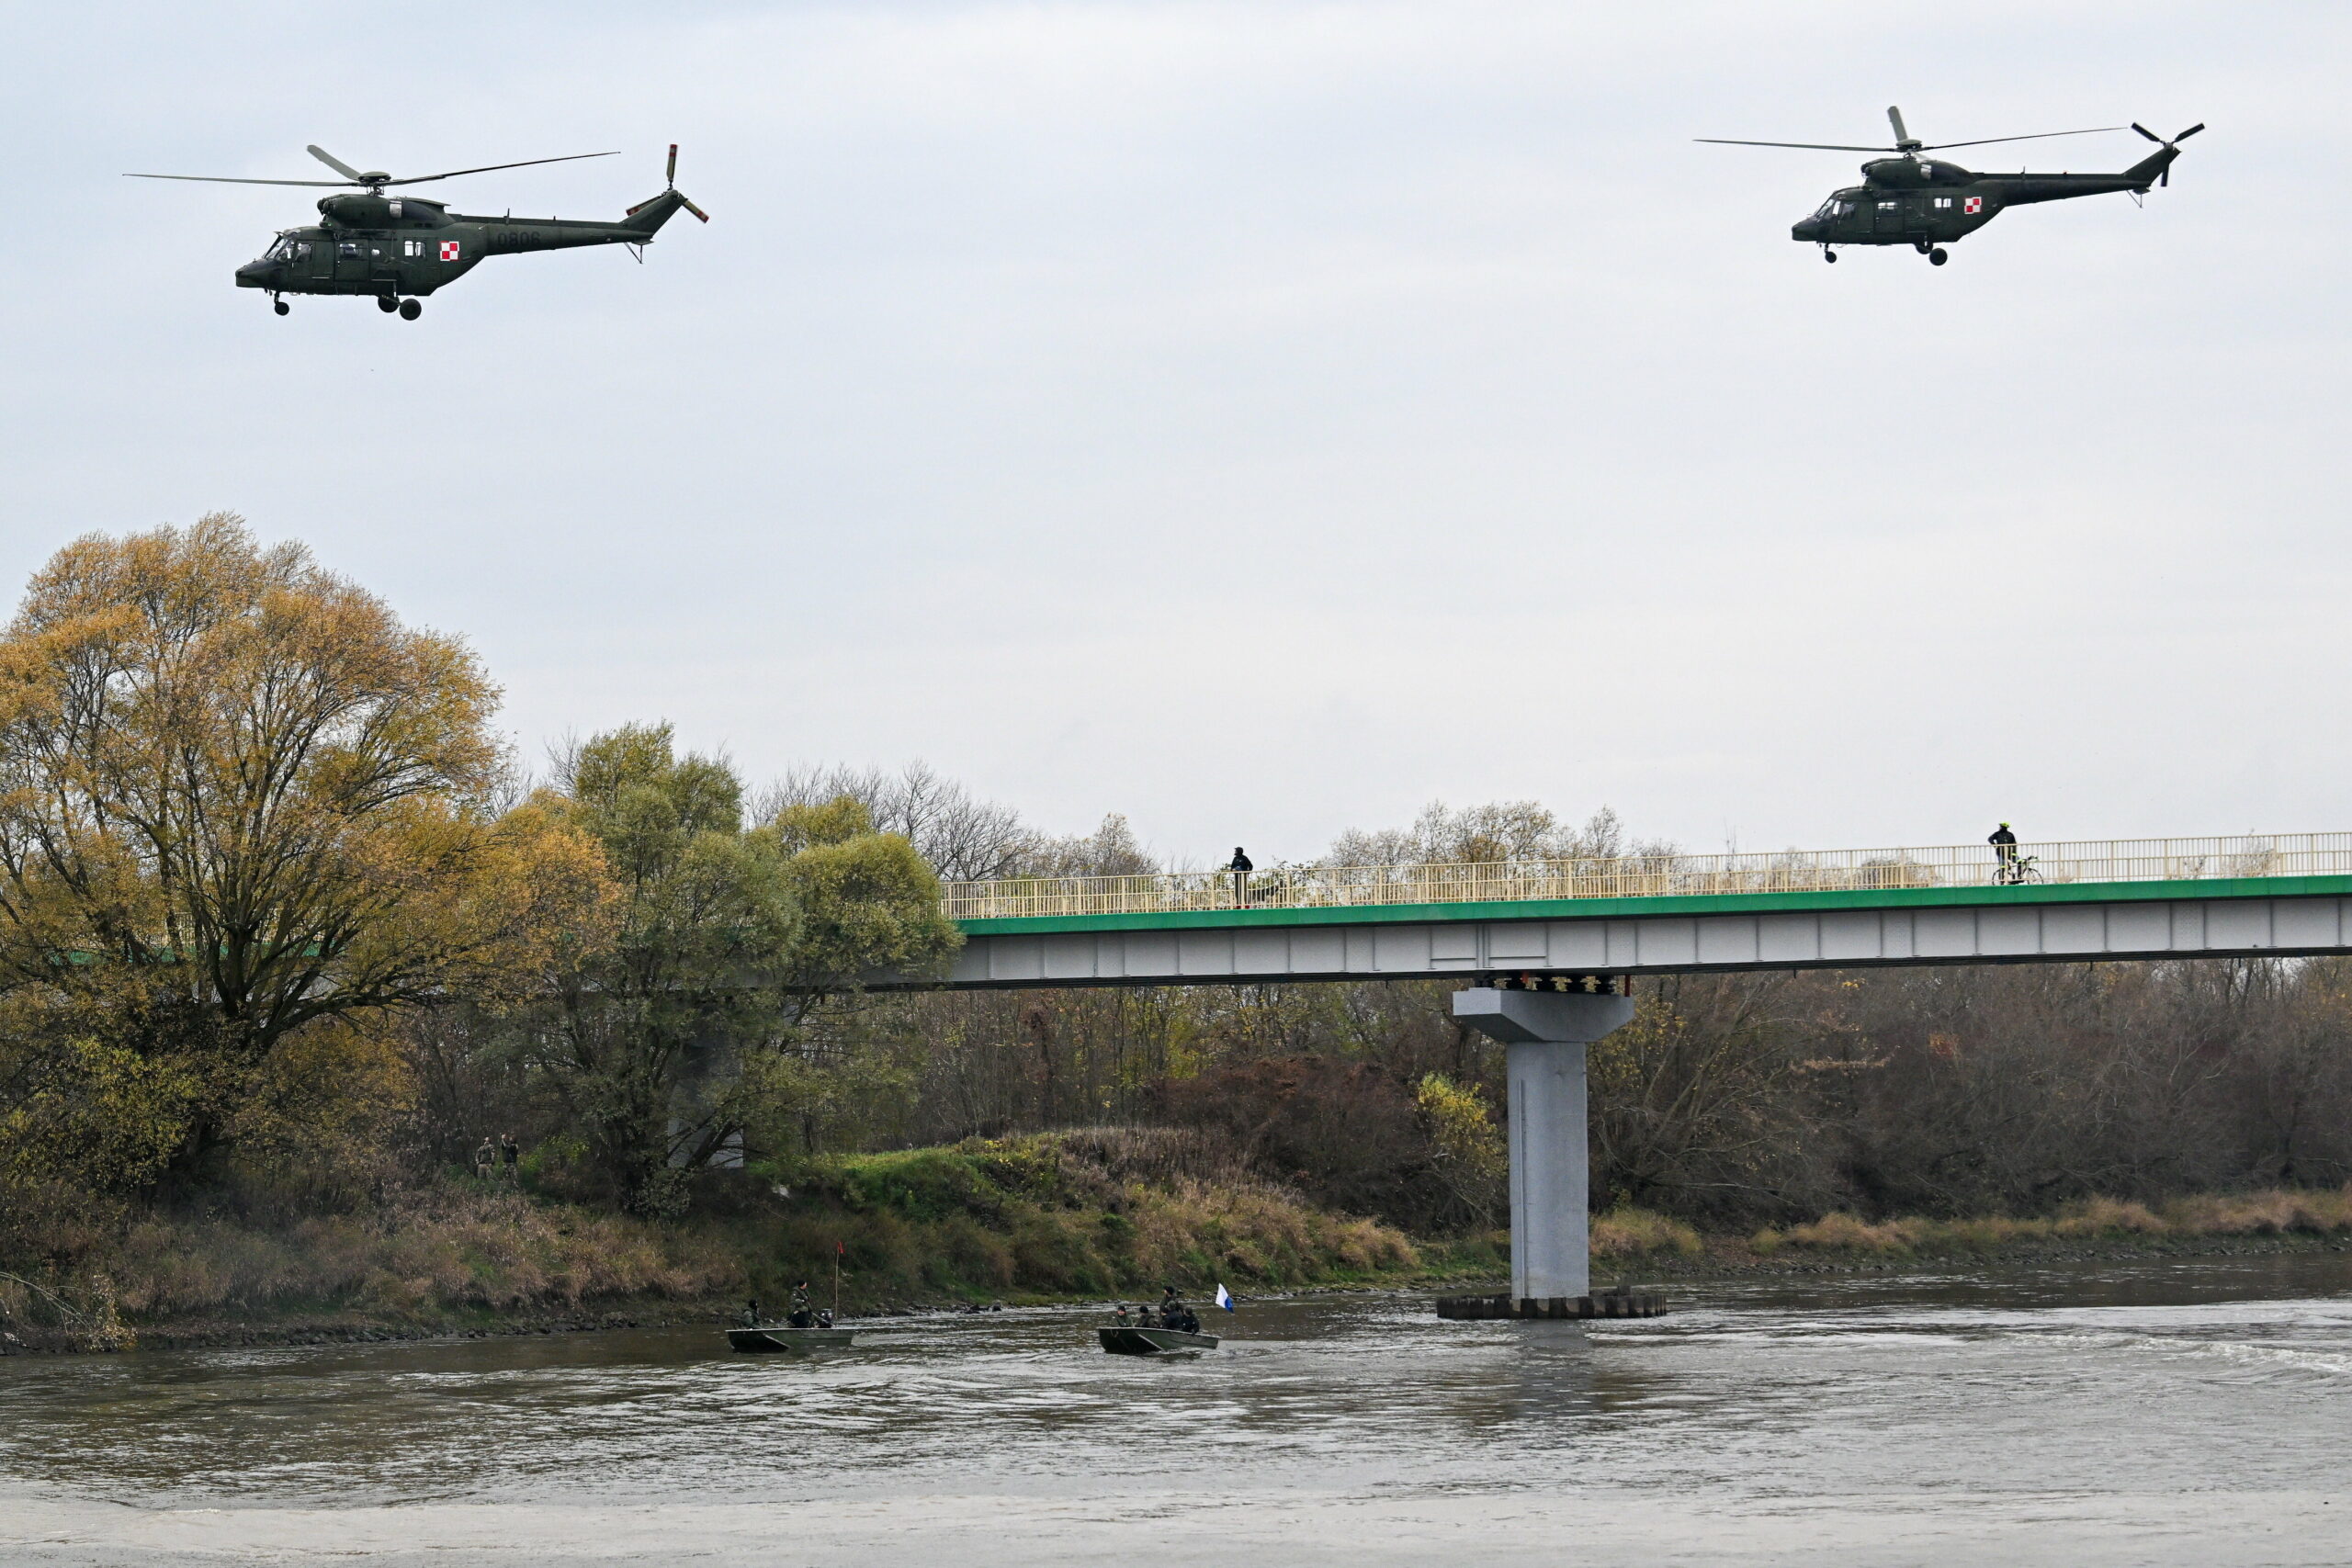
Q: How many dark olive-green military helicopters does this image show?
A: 2